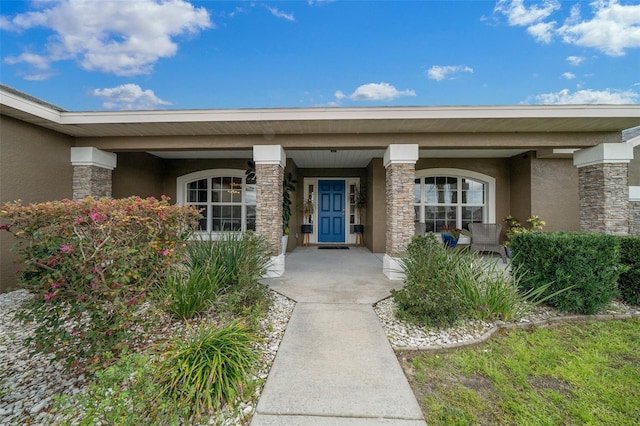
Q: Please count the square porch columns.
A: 4